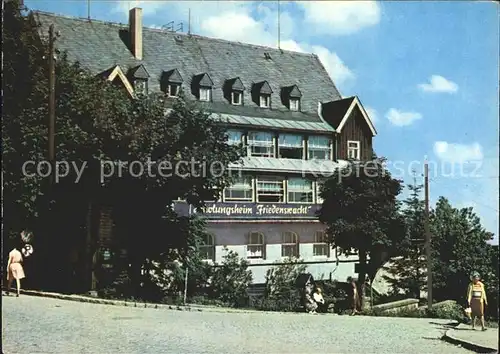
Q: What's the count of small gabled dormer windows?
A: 6